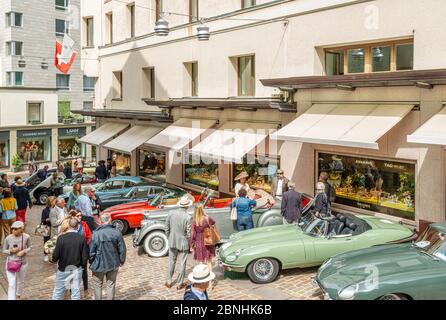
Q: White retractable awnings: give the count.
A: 6